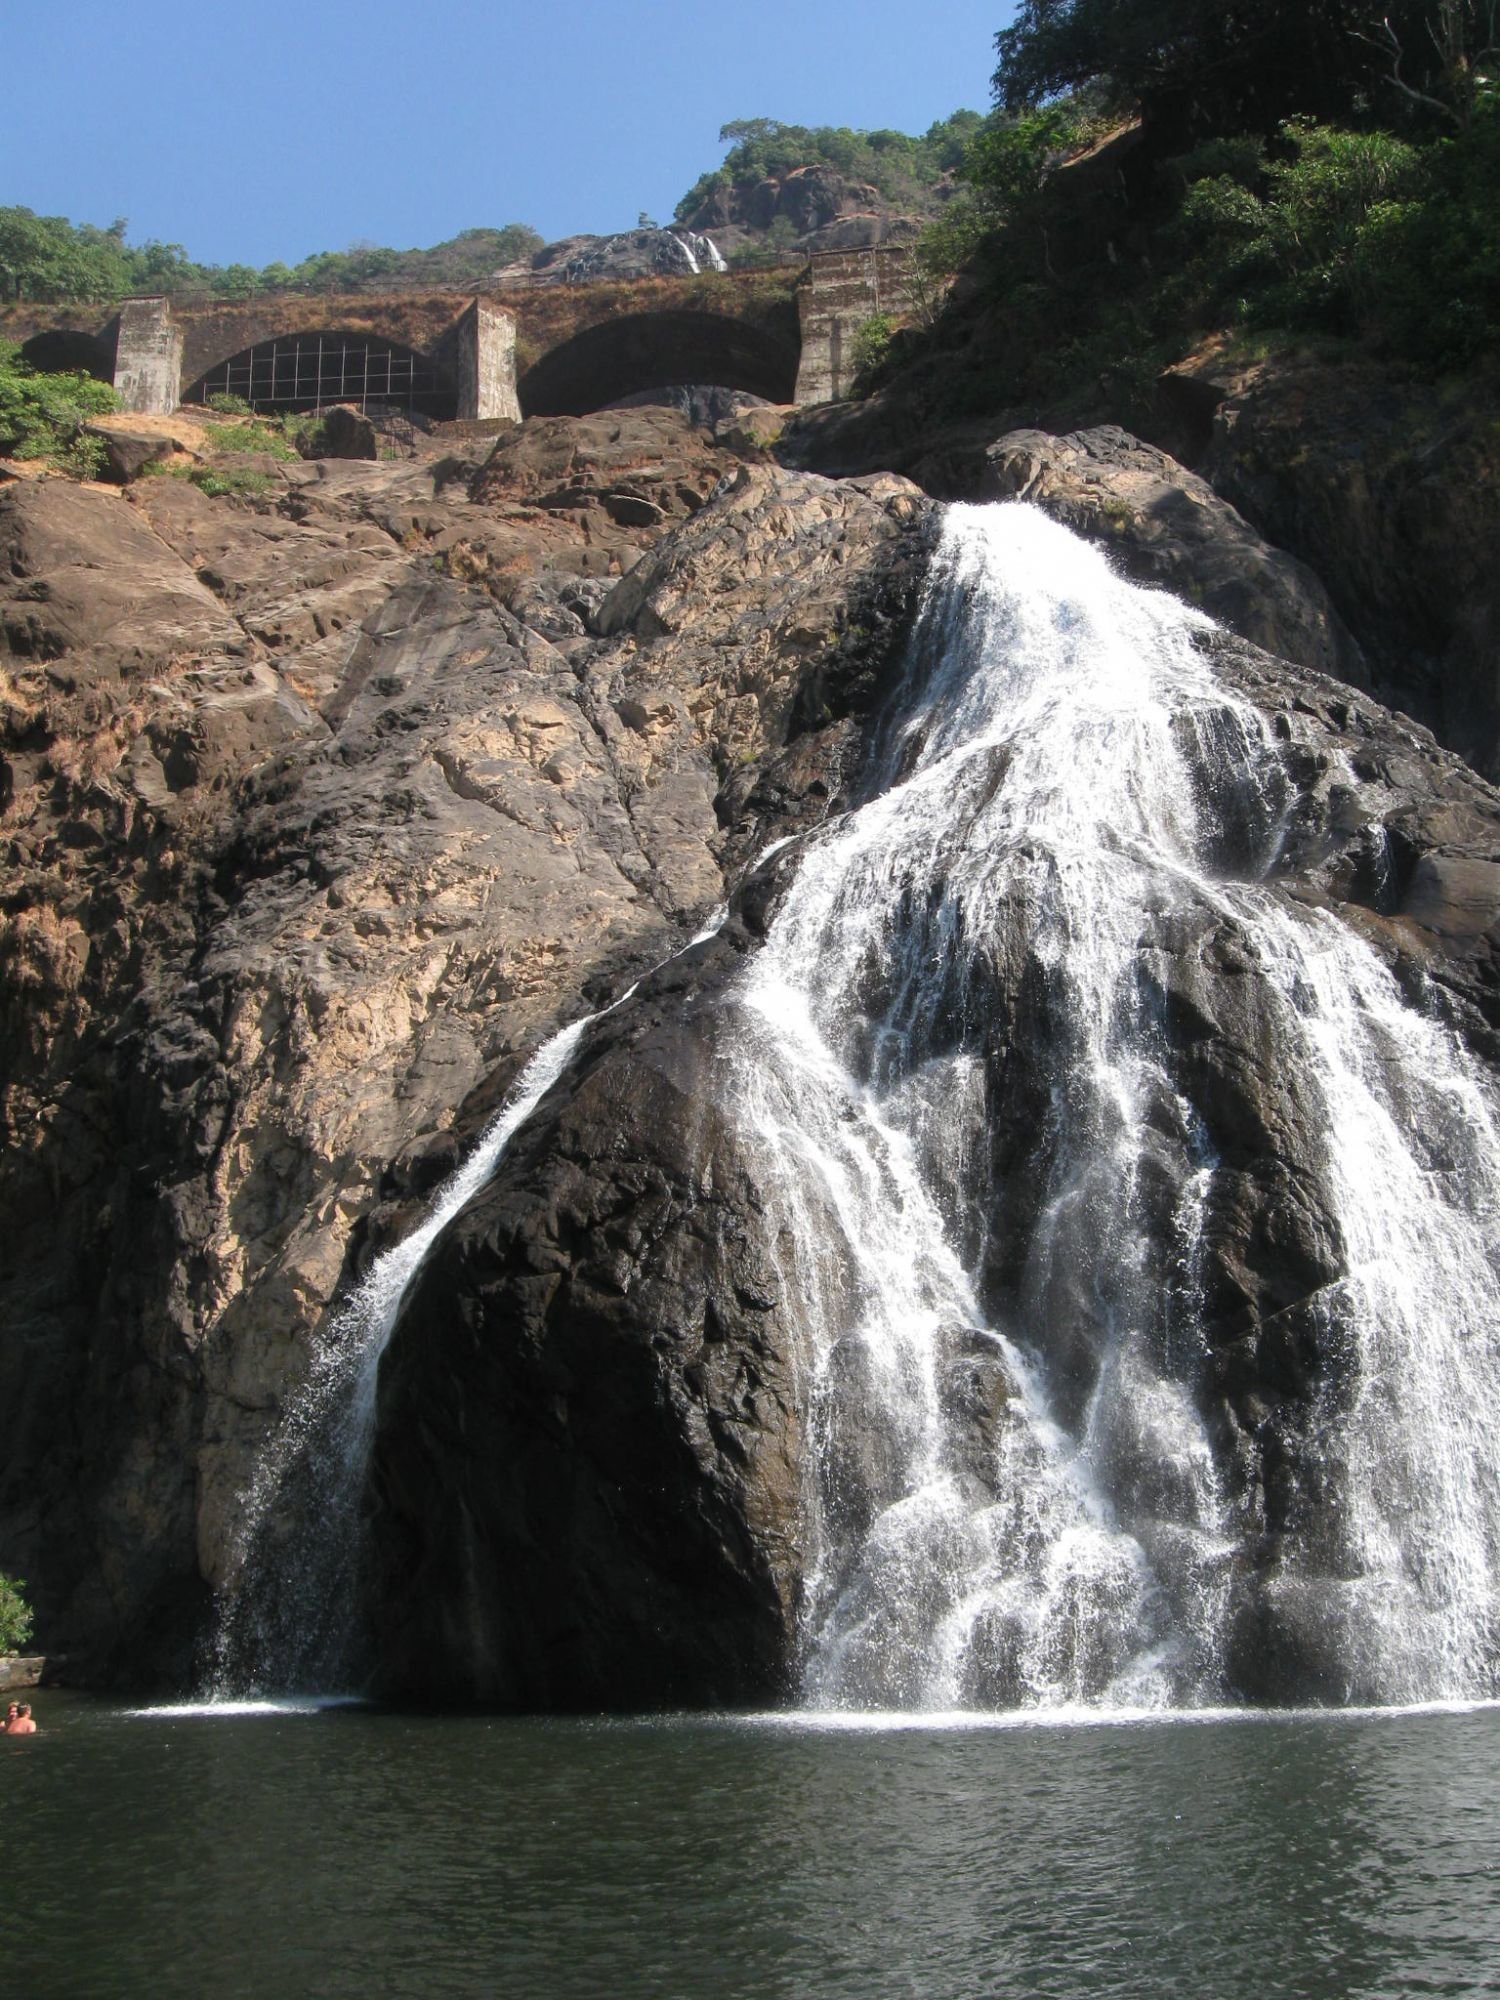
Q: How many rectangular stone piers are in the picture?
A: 3